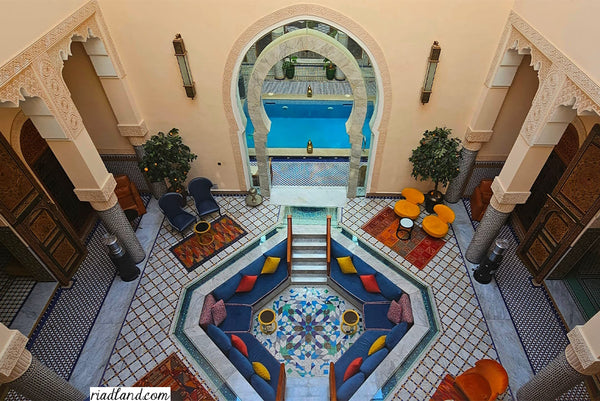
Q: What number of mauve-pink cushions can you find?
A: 4